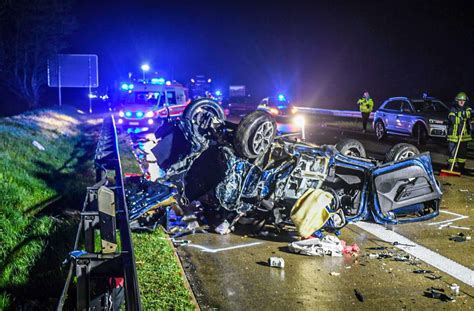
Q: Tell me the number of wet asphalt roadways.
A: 1